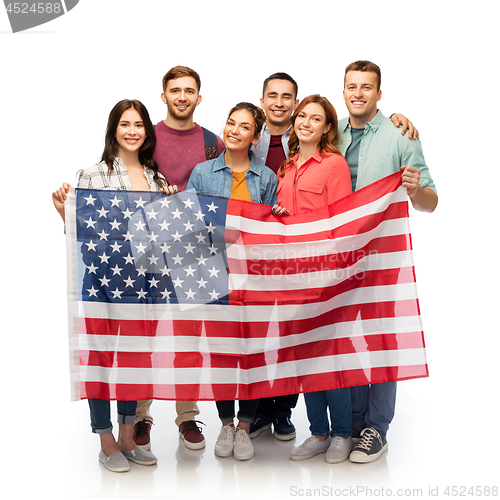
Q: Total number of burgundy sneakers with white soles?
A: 2